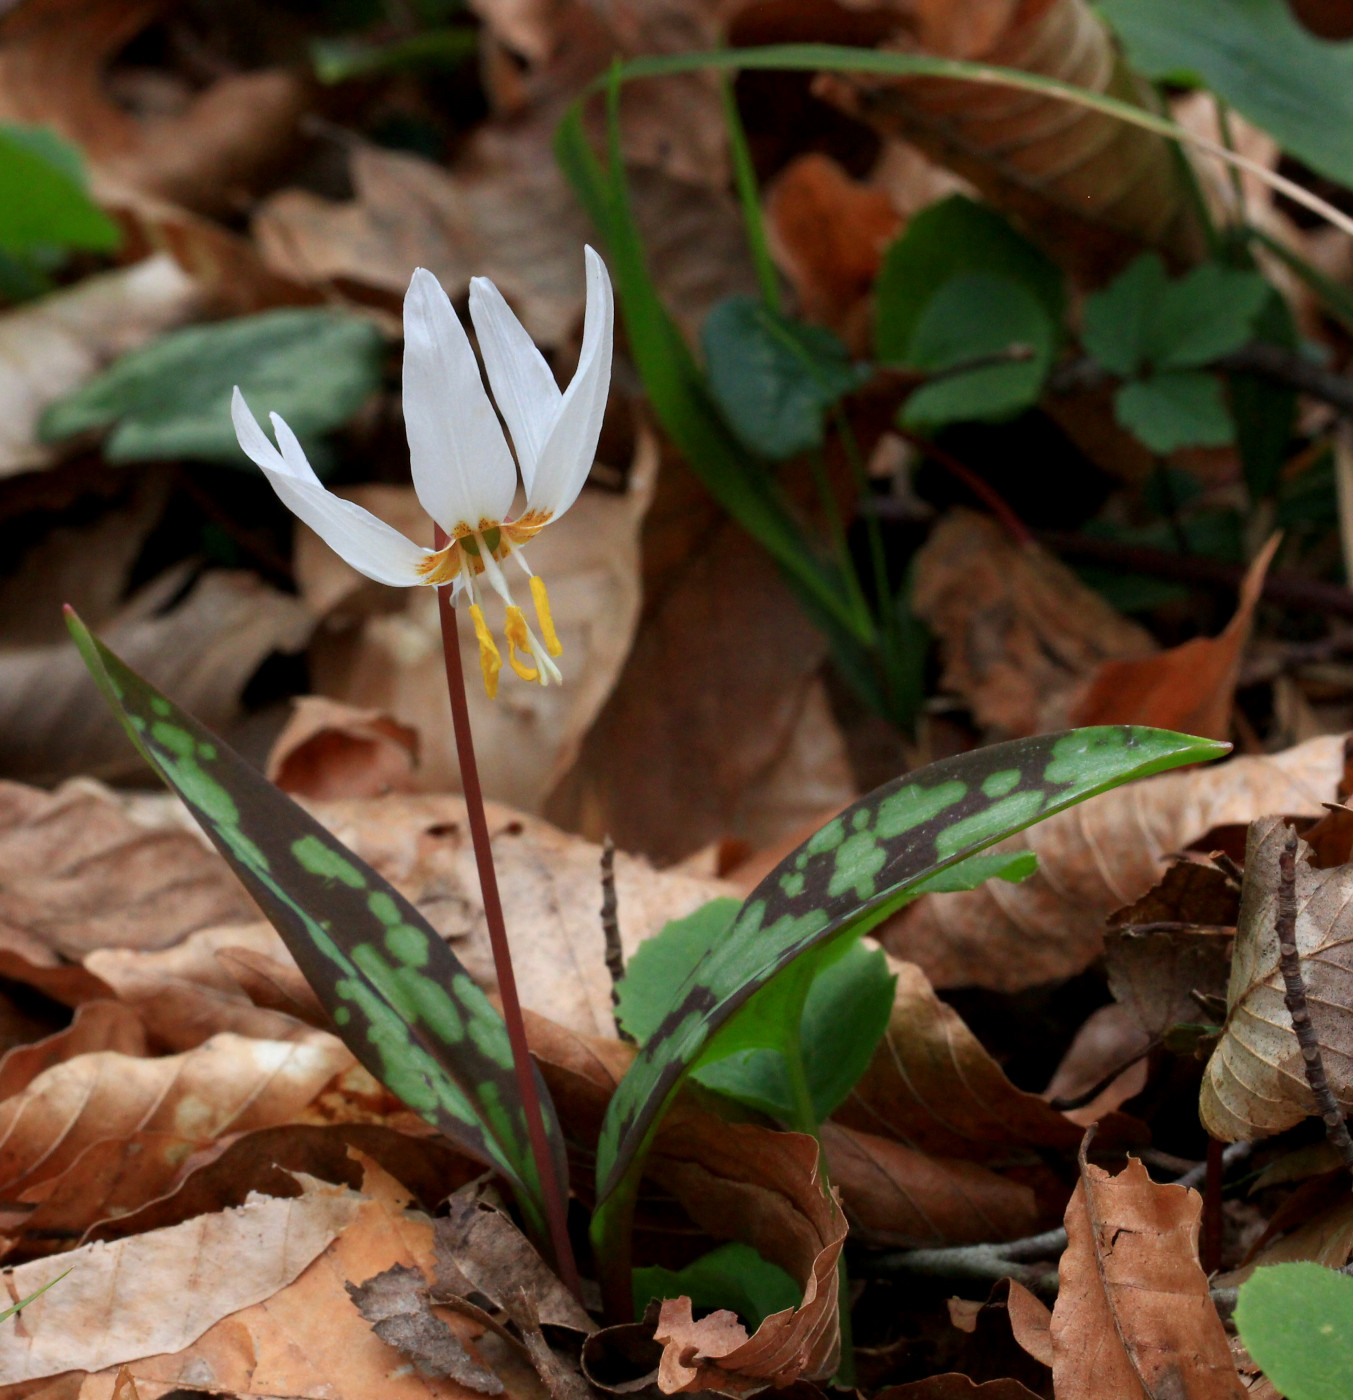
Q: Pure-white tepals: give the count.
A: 5